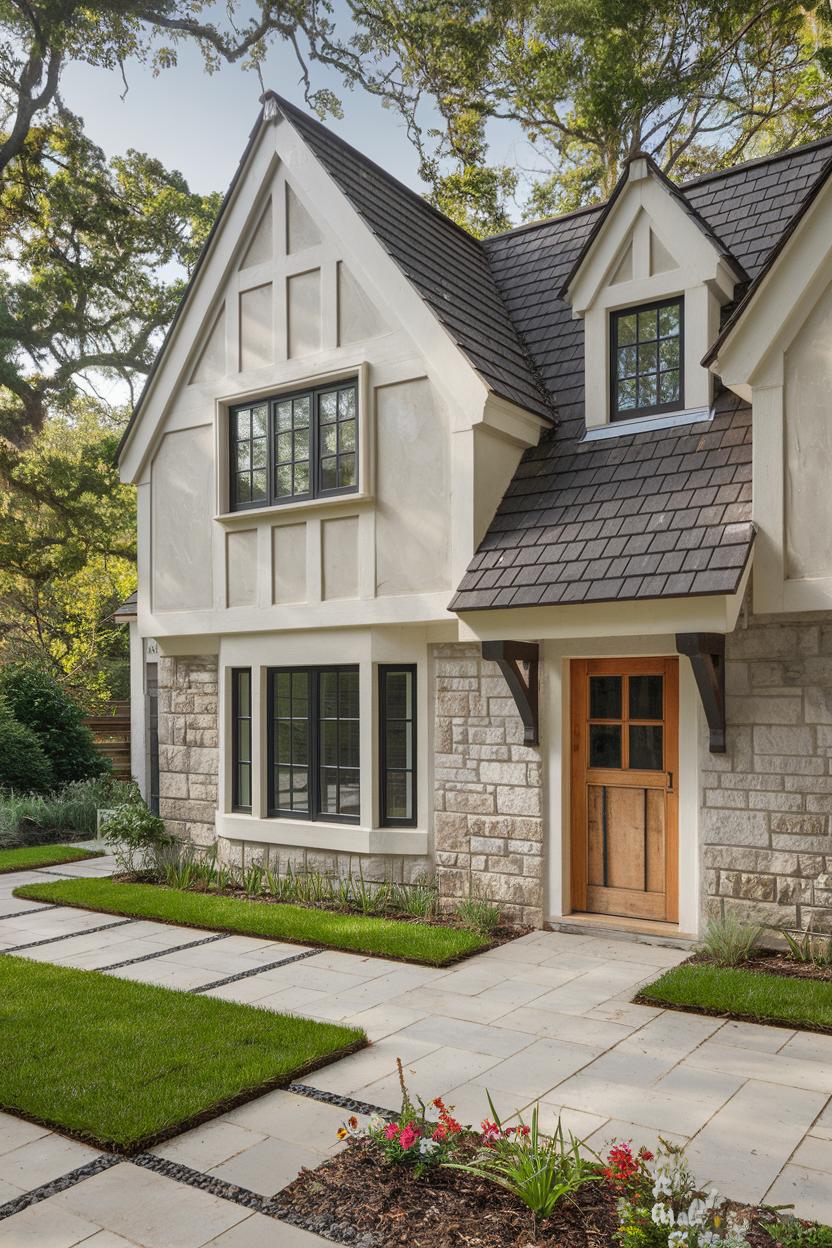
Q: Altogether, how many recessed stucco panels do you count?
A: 14